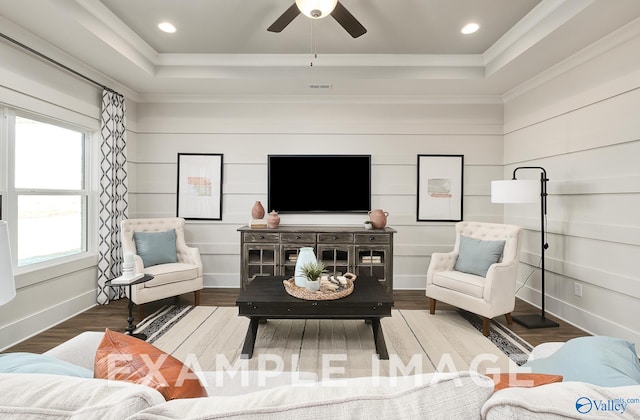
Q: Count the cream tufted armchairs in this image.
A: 2